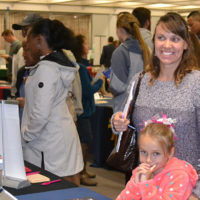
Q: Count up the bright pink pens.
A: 2